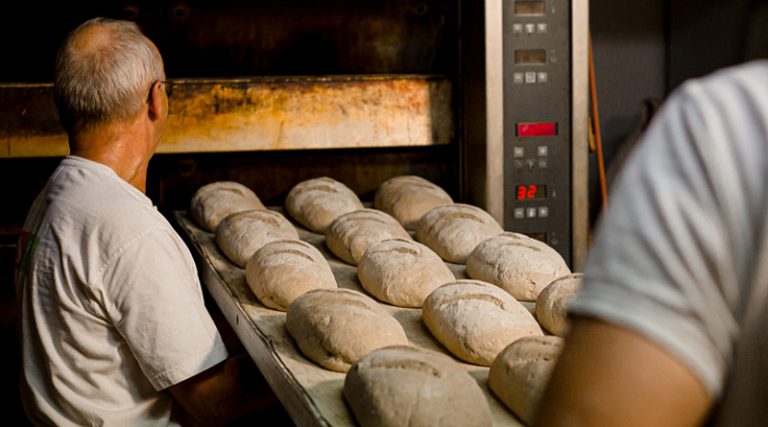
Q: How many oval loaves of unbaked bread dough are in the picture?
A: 14